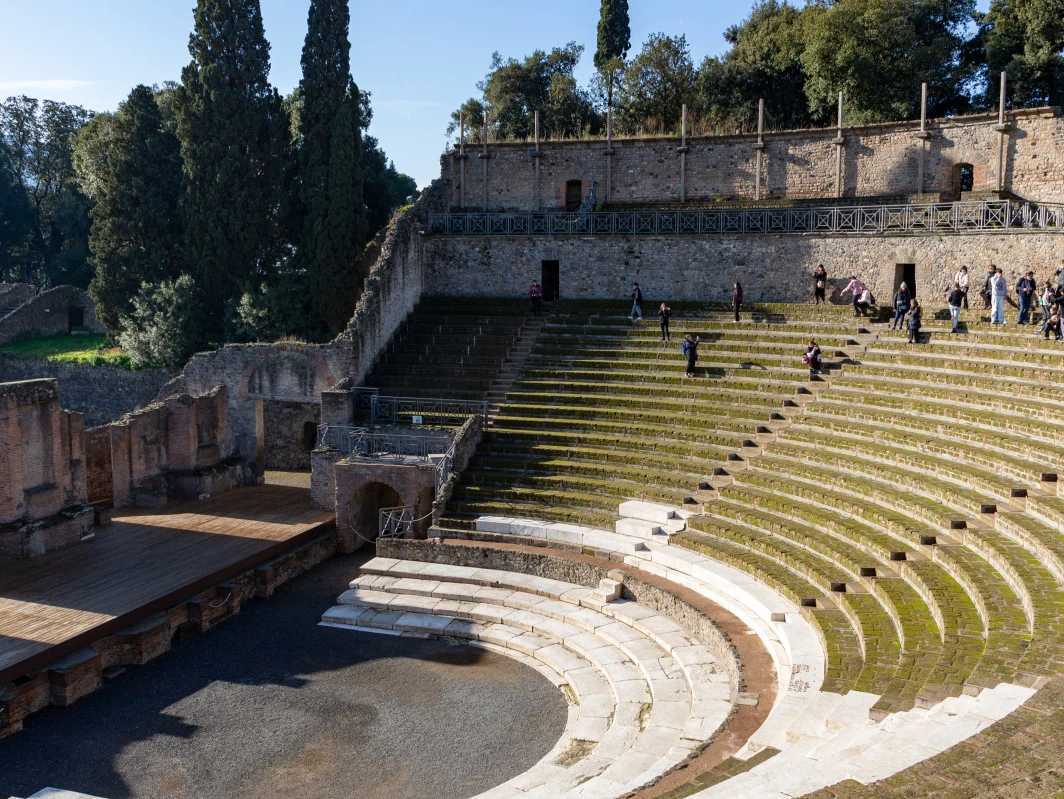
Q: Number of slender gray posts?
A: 9